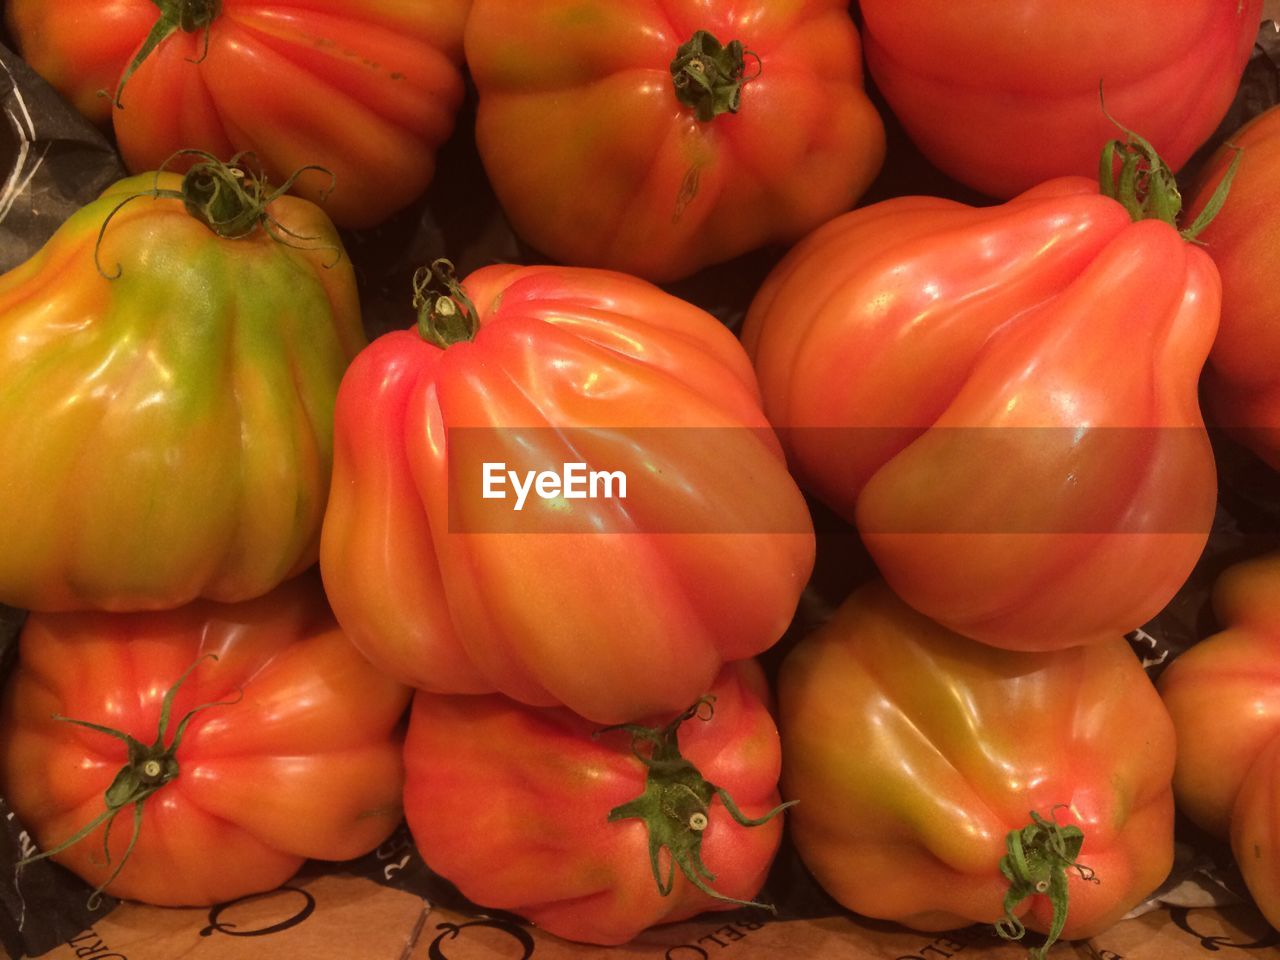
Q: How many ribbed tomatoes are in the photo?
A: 11